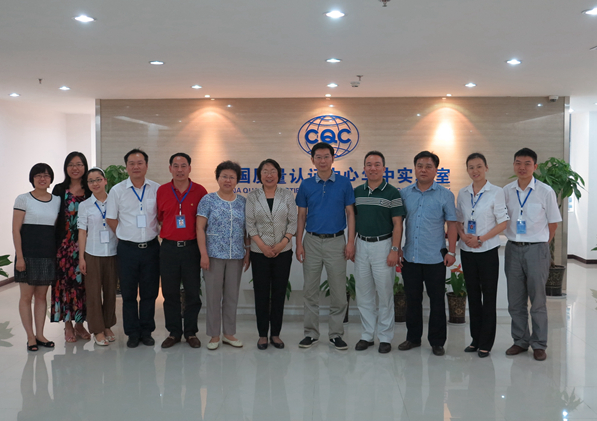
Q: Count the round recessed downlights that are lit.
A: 14